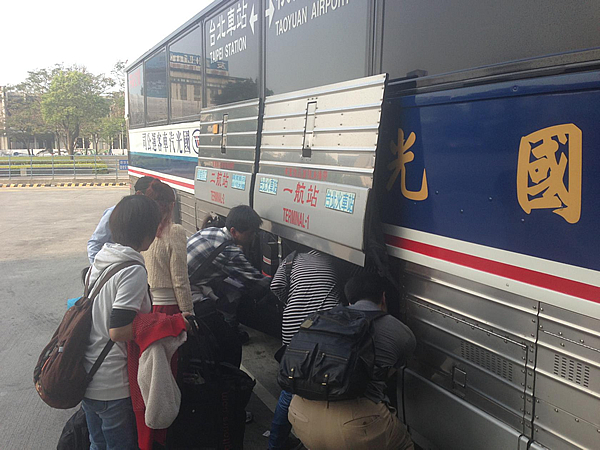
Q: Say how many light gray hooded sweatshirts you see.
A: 1